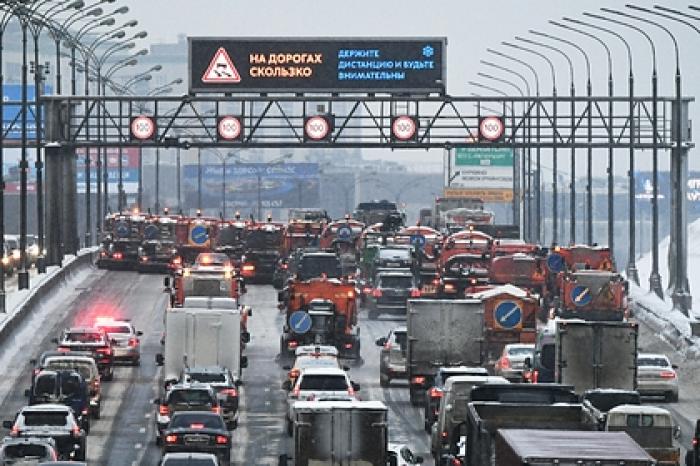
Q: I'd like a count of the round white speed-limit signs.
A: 5